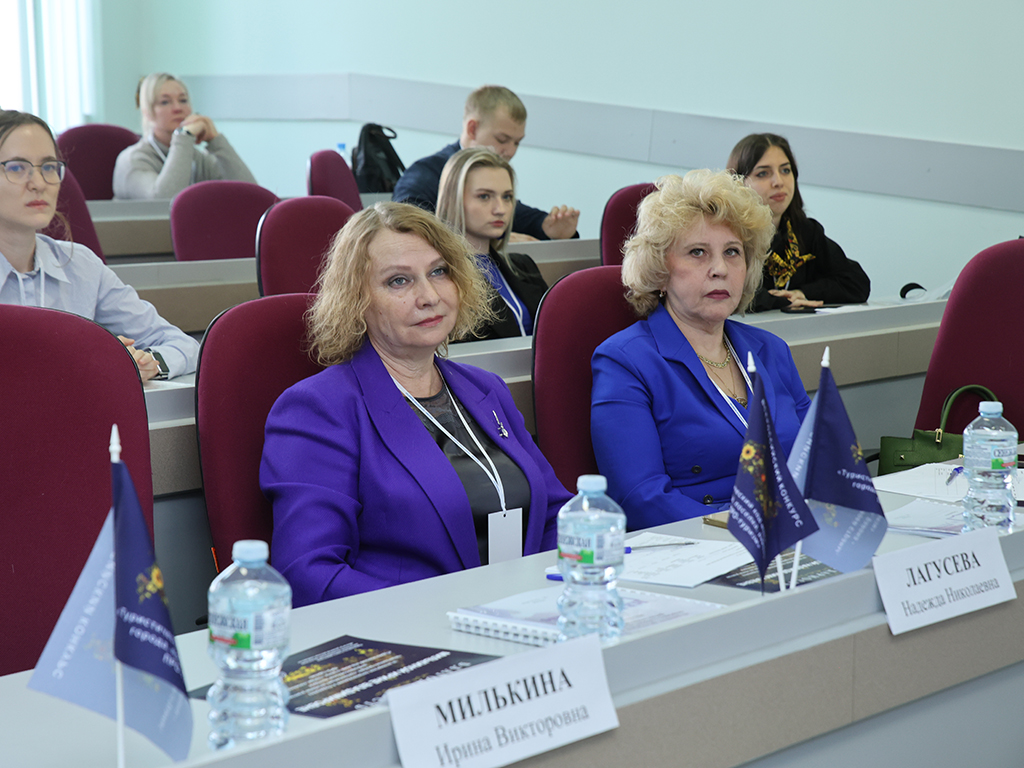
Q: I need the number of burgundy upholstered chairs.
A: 10